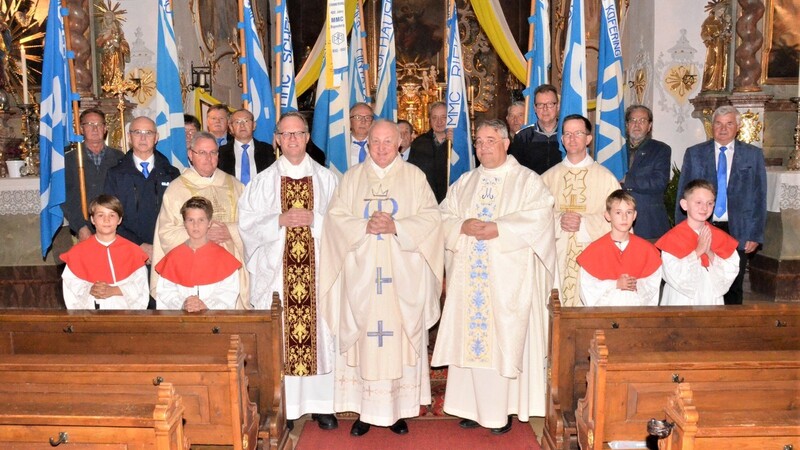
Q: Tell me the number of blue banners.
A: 11